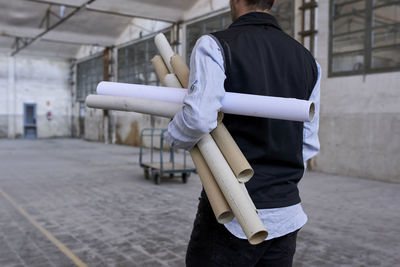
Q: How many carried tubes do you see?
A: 6